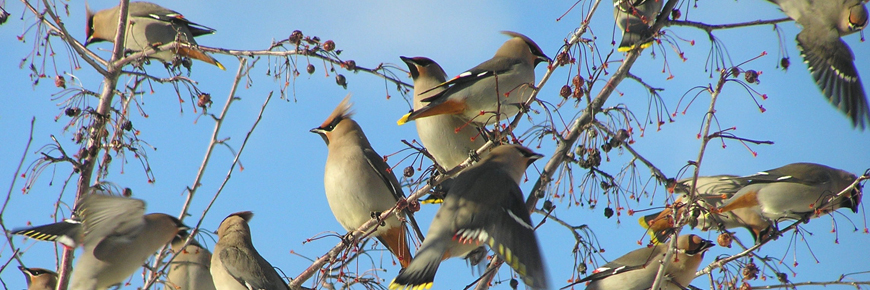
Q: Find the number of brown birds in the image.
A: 14